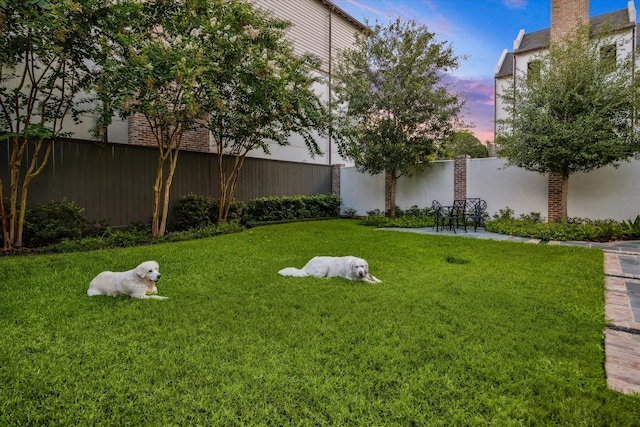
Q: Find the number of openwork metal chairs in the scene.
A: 4